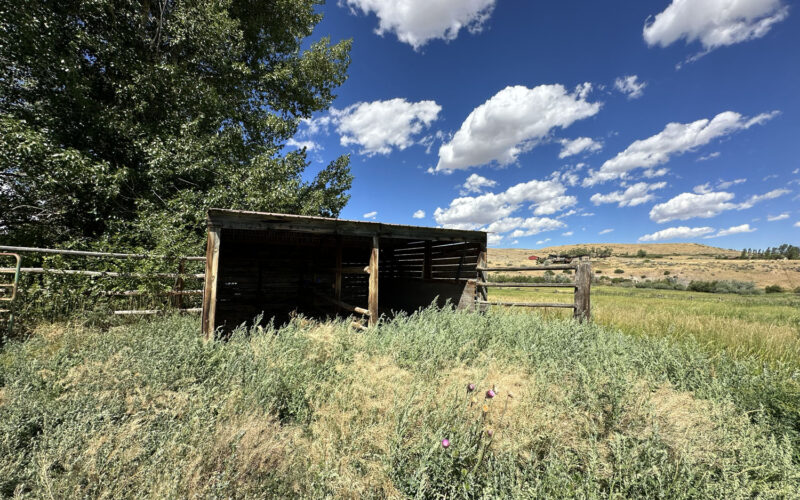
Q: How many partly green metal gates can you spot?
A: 1